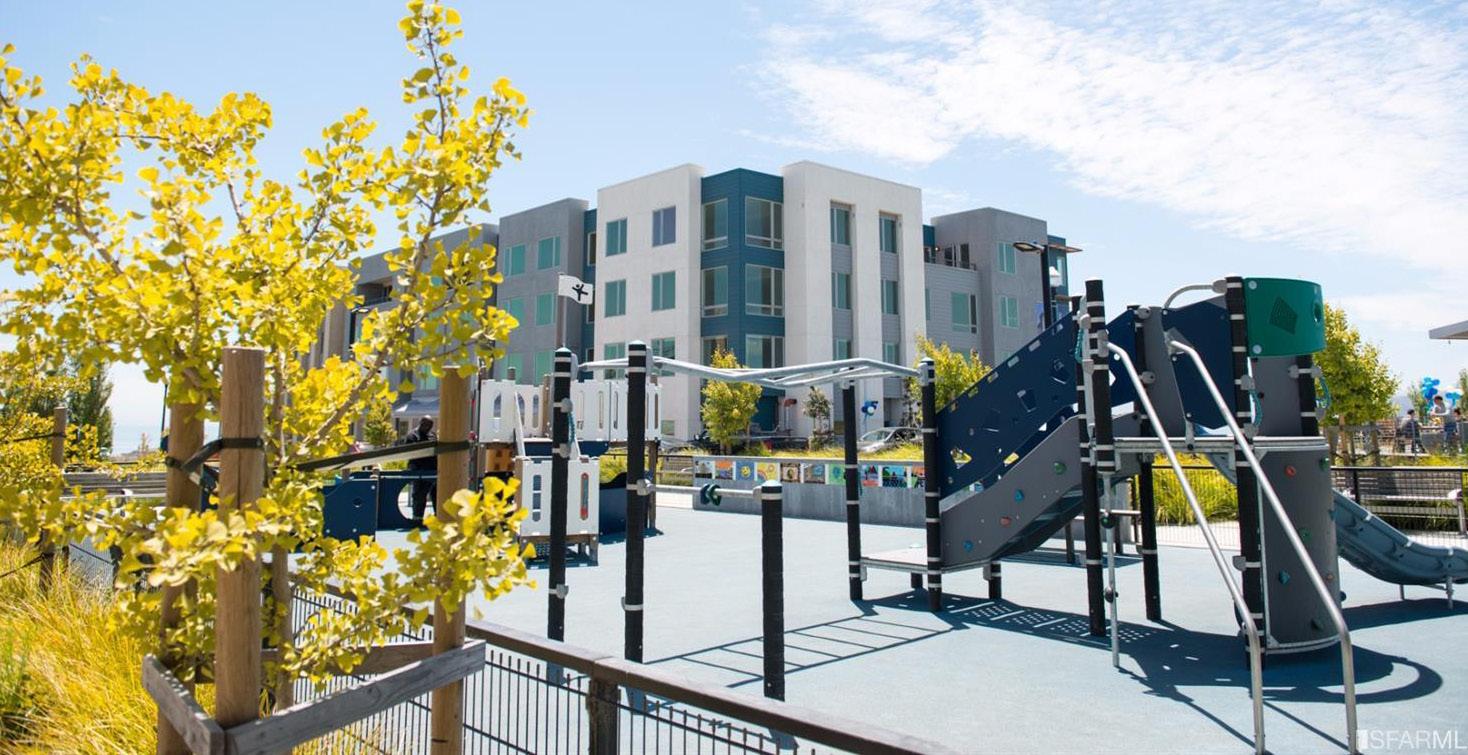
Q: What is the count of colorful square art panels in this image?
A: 10